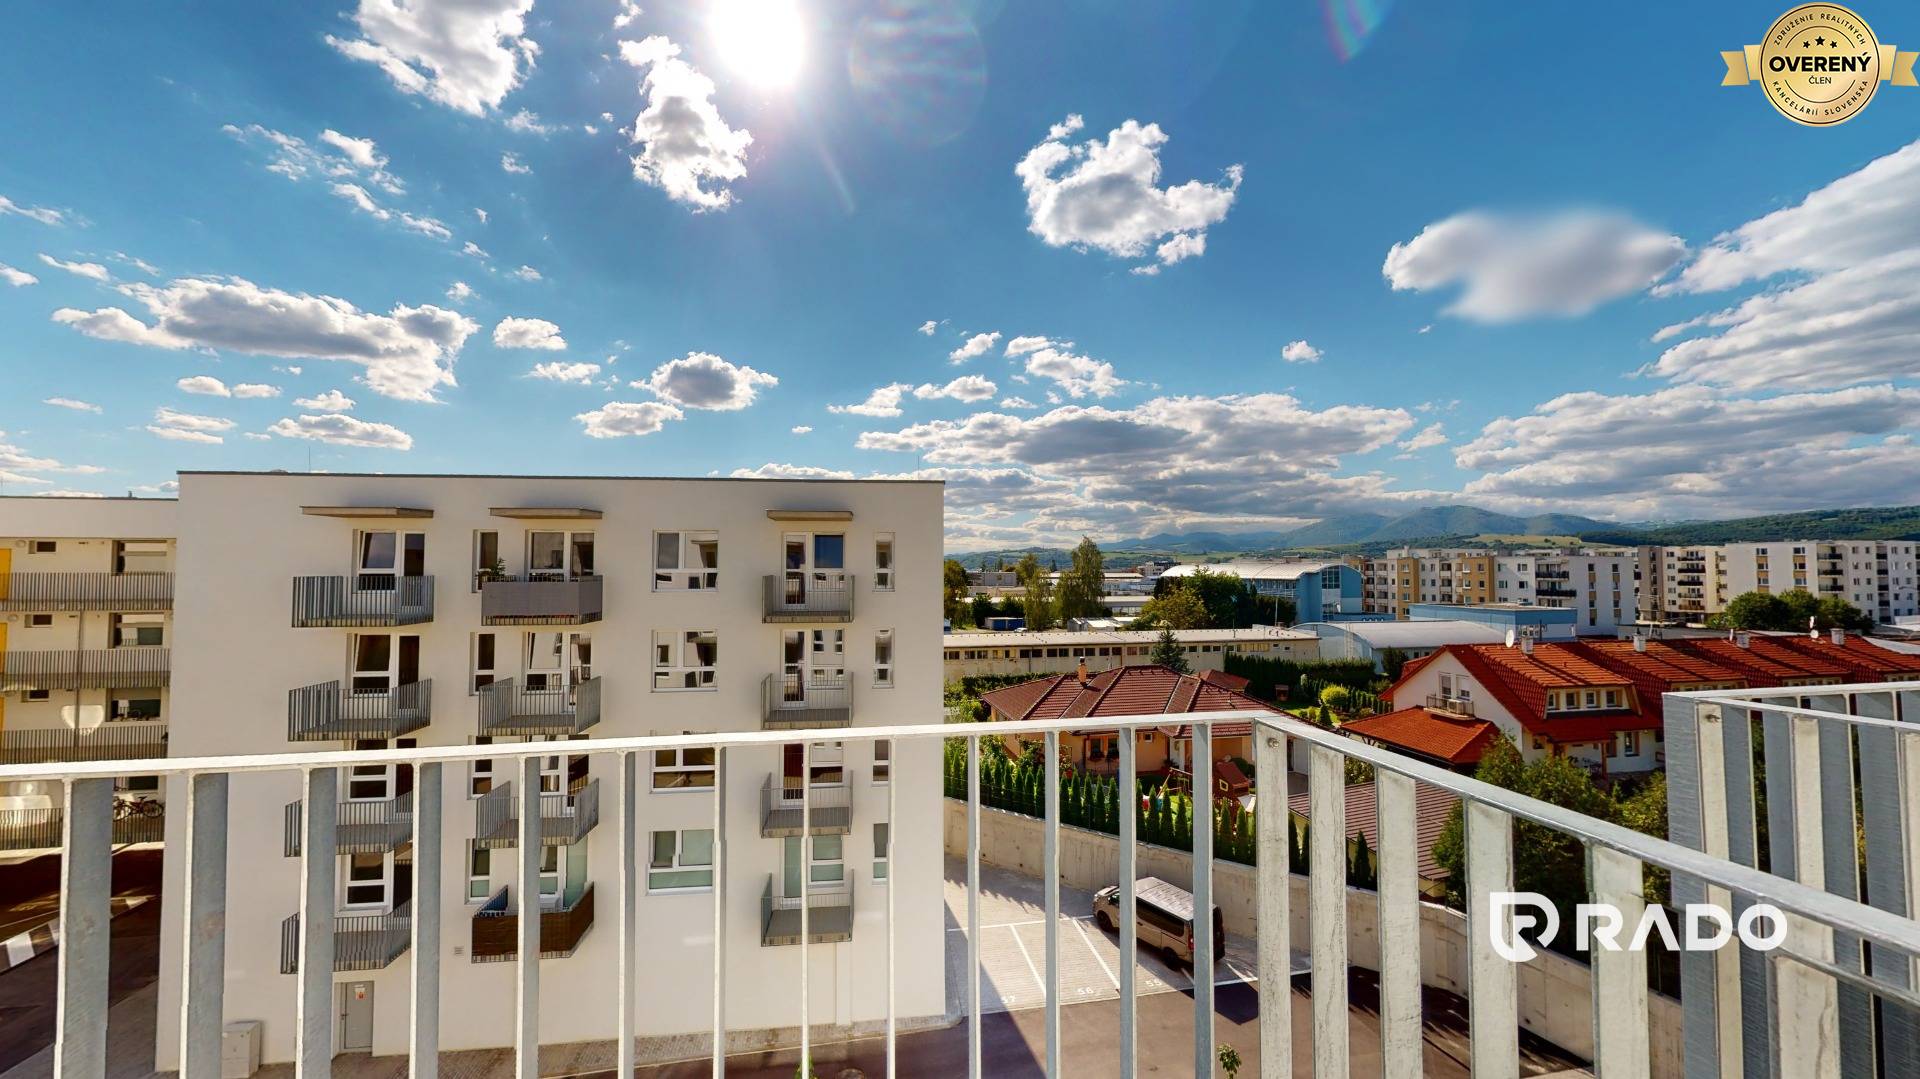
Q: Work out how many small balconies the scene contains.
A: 12